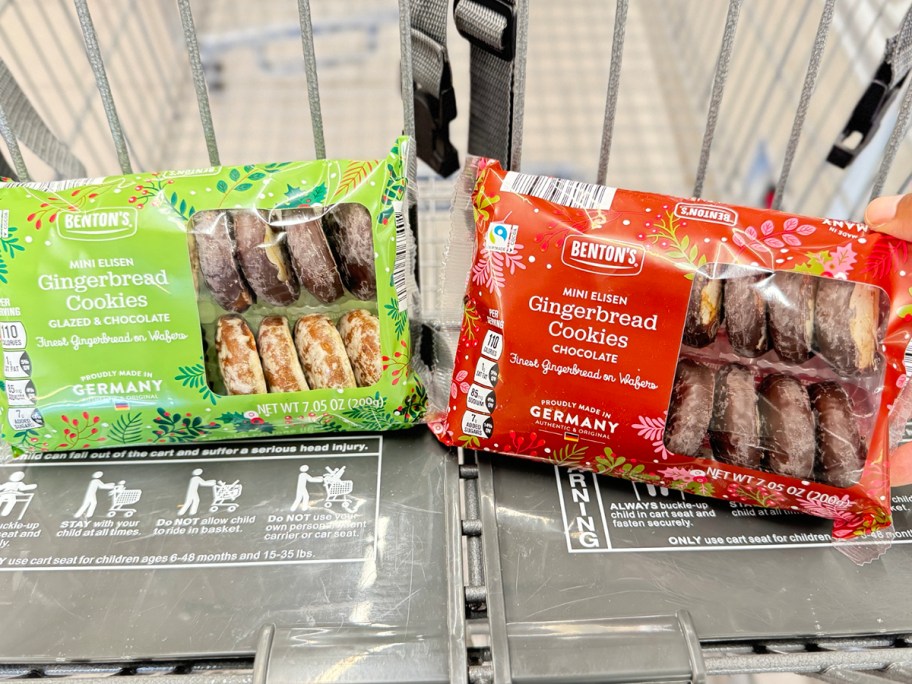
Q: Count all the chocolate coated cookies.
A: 12